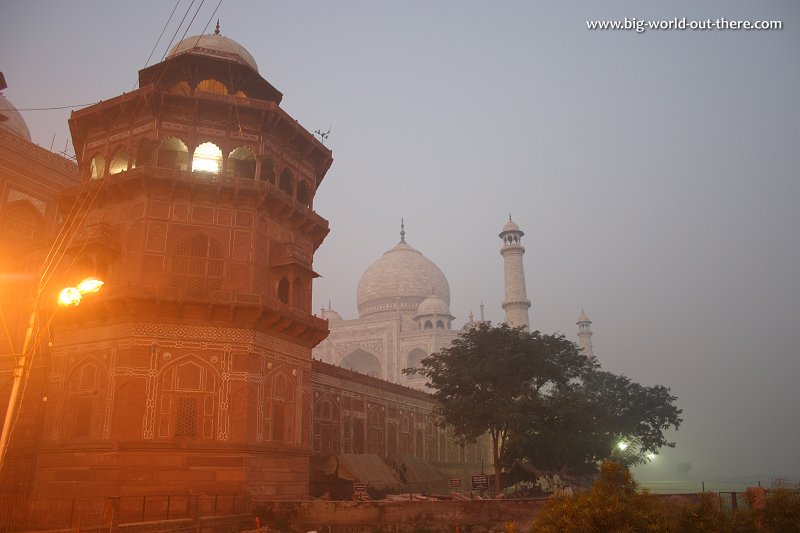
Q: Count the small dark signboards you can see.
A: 3